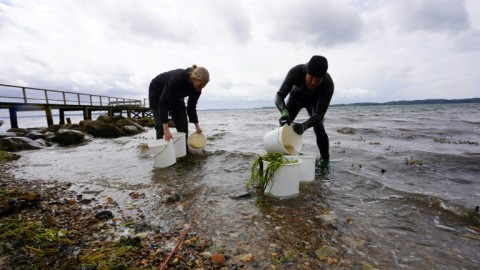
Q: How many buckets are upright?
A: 4